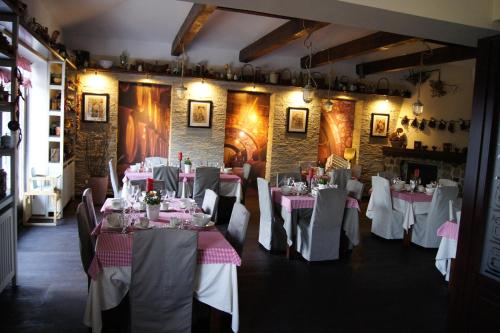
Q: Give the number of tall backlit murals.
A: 3